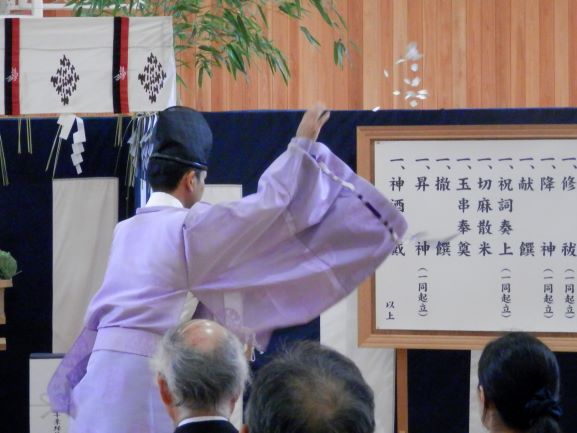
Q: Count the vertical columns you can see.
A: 9